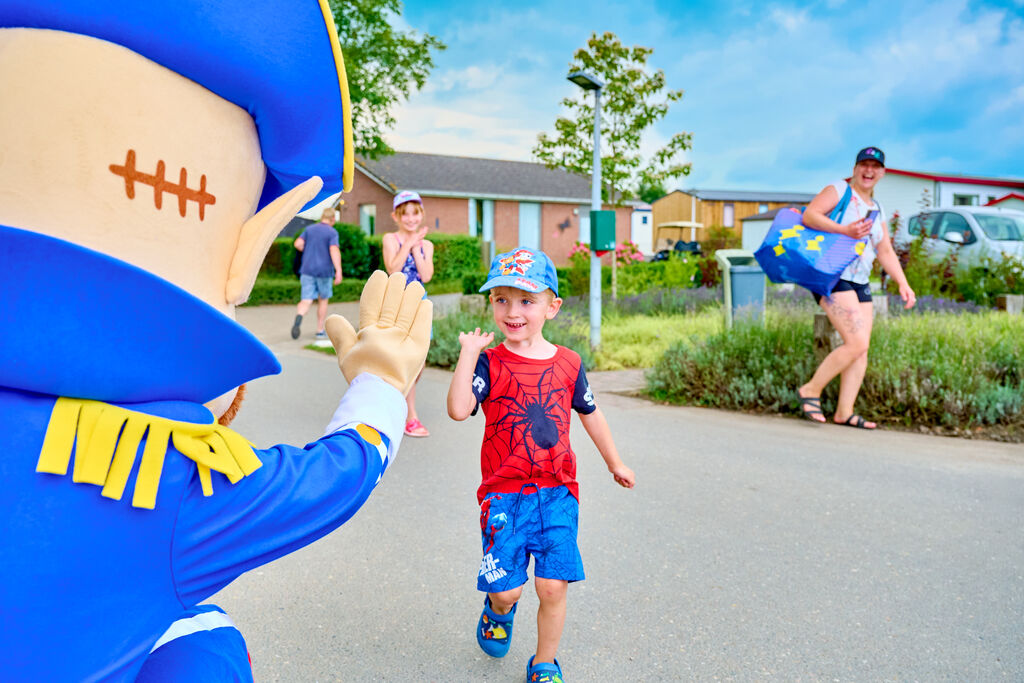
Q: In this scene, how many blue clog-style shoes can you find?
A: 2